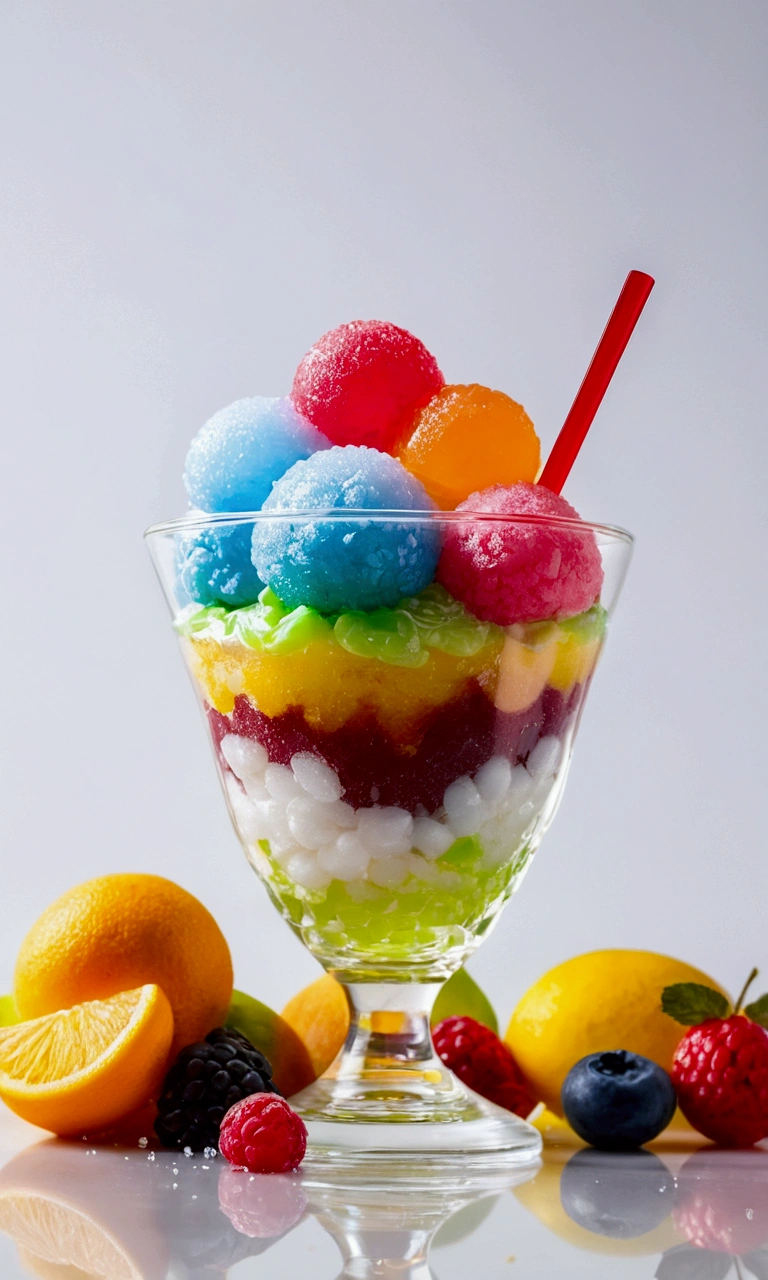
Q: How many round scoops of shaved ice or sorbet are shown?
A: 6